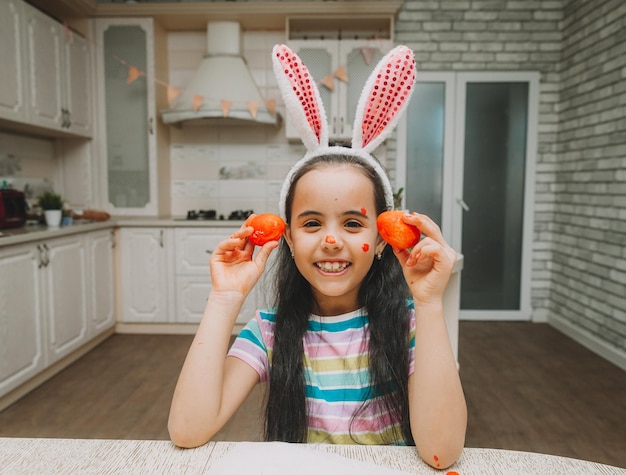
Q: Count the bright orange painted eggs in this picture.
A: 2